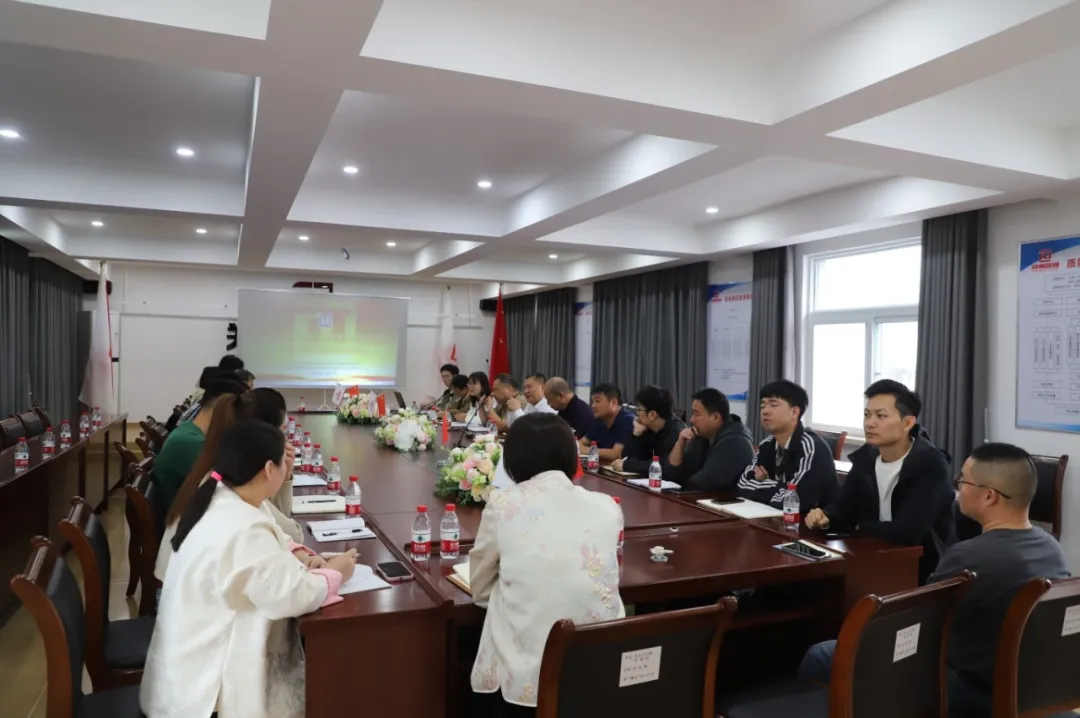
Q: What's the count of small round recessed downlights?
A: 10